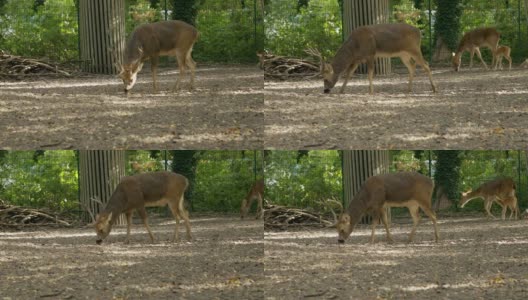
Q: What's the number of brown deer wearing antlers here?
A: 4